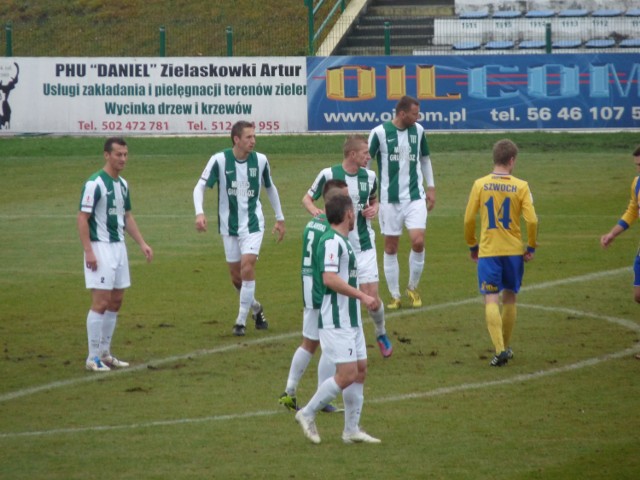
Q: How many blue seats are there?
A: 12